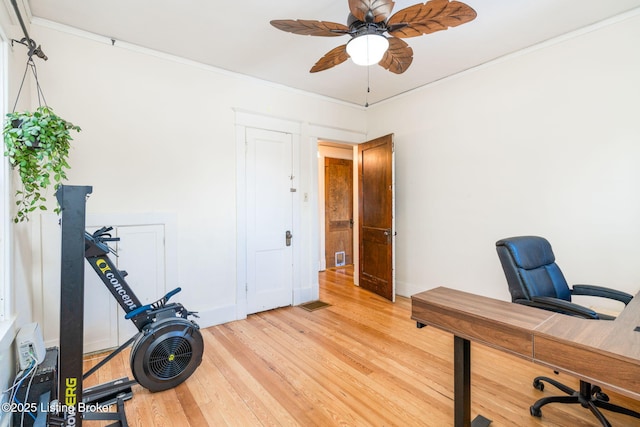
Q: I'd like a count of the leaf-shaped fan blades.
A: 5